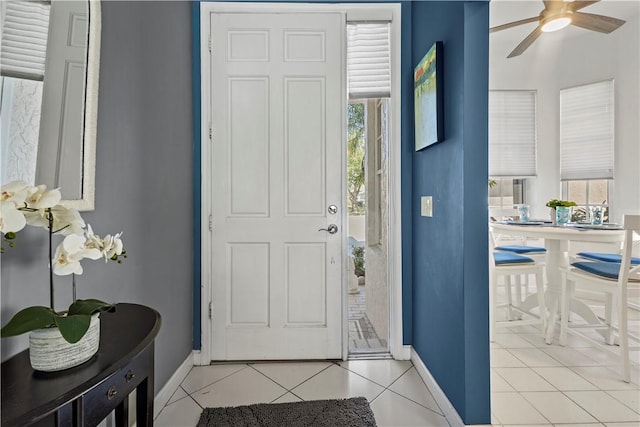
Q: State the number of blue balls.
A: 0